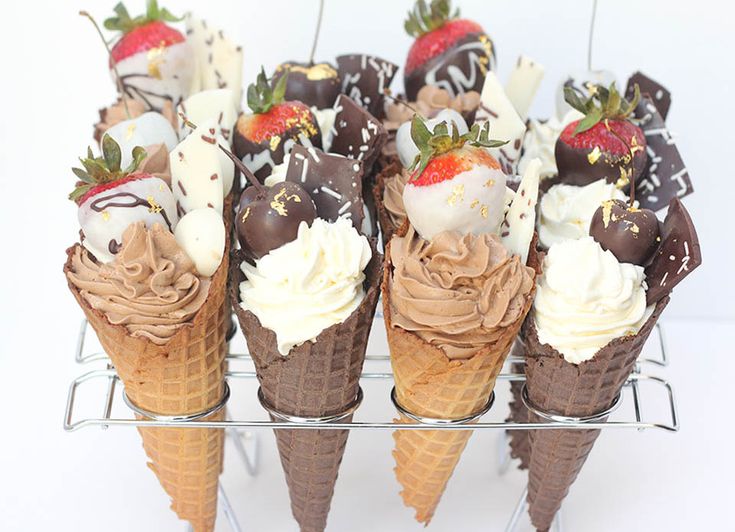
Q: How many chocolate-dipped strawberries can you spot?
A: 6